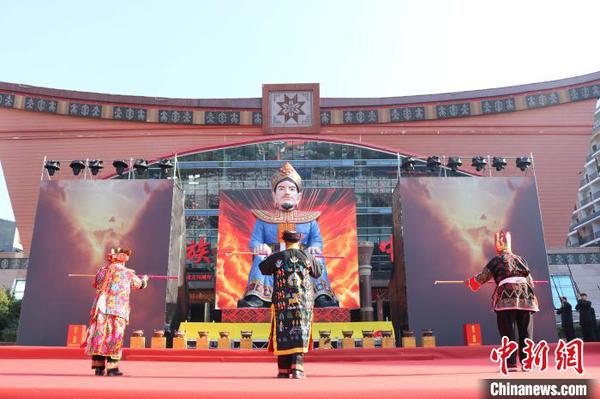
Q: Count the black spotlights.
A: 12